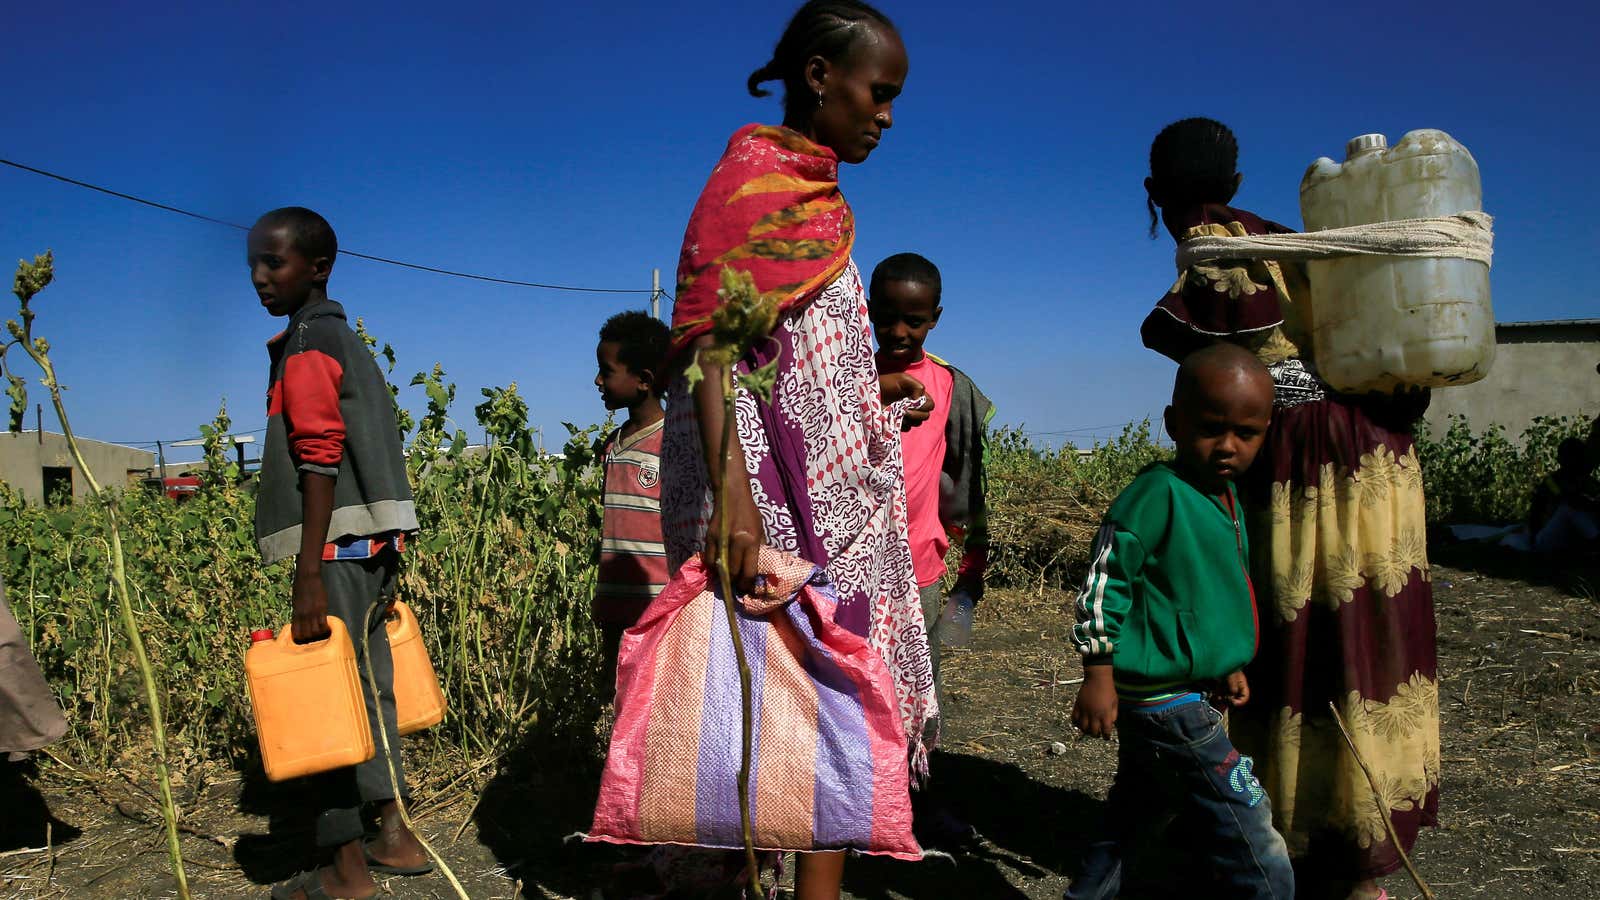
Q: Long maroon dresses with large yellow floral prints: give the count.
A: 1